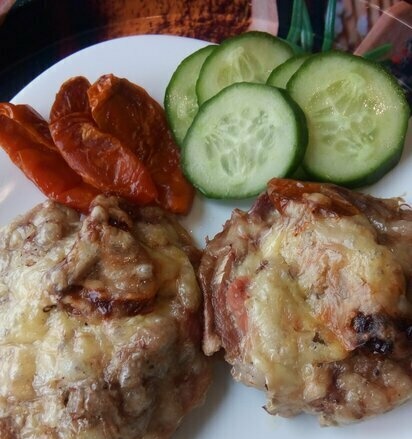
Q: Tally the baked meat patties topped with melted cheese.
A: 2